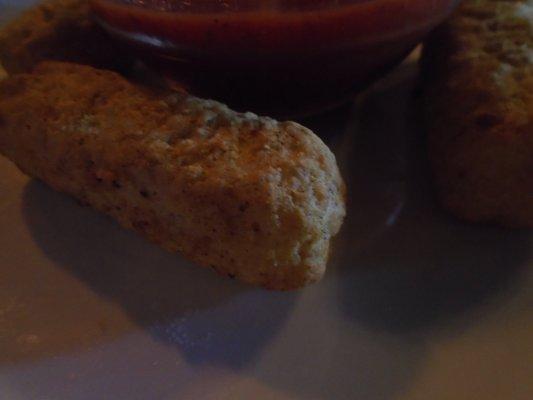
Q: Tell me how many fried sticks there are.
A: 3